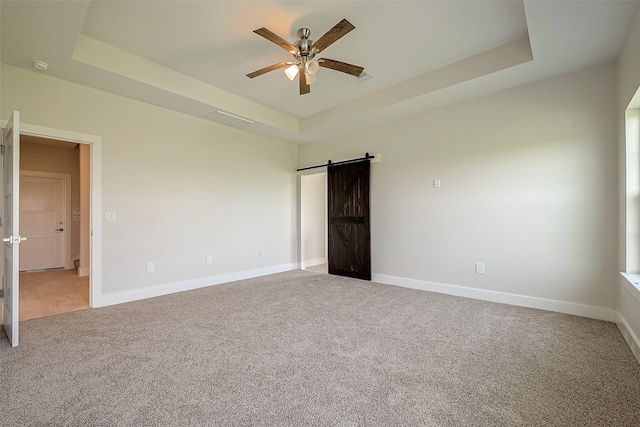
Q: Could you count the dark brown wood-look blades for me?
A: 5